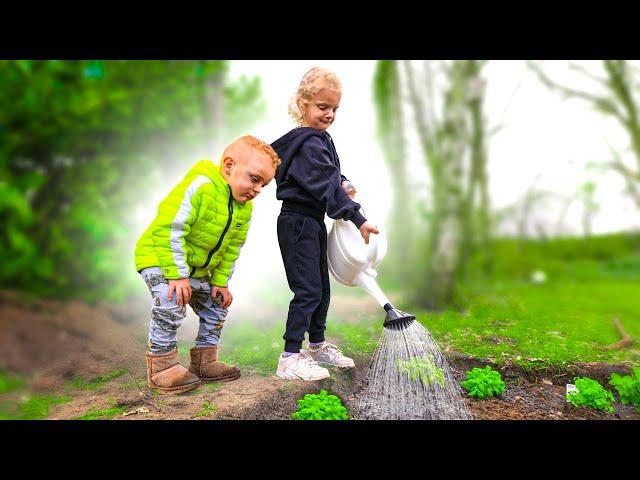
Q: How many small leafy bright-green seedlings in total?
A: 5